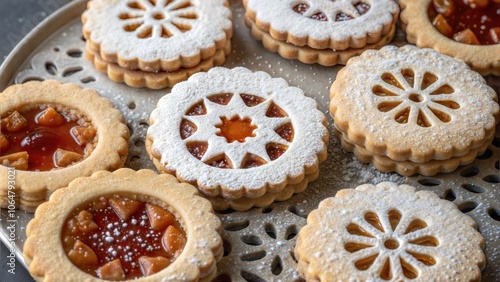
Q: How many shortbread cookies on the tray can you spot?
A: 8